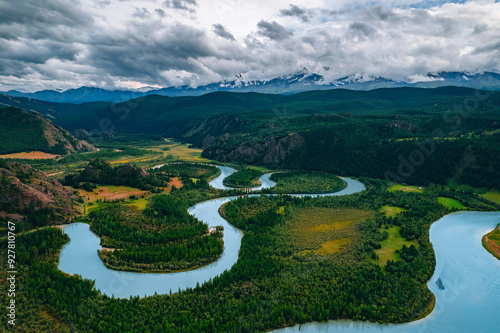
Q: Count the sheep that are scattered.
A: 0